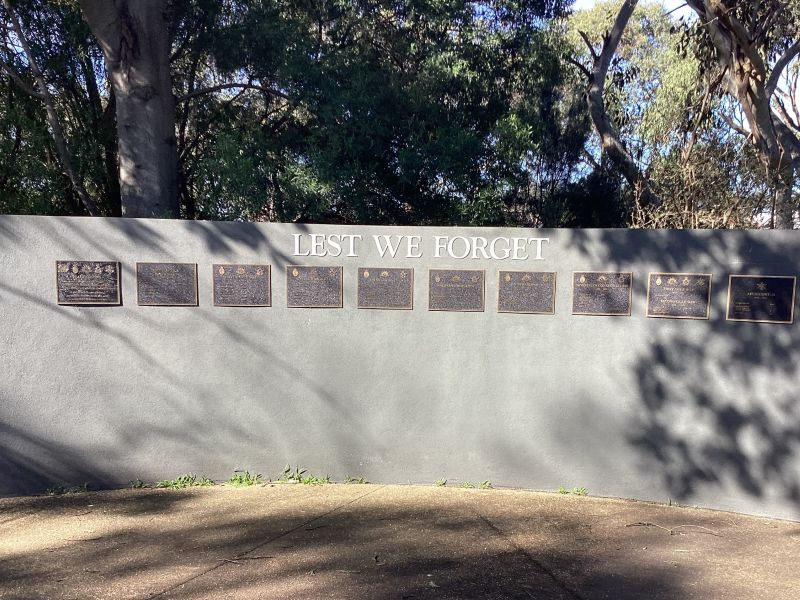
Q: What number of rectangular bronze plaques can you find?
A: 10